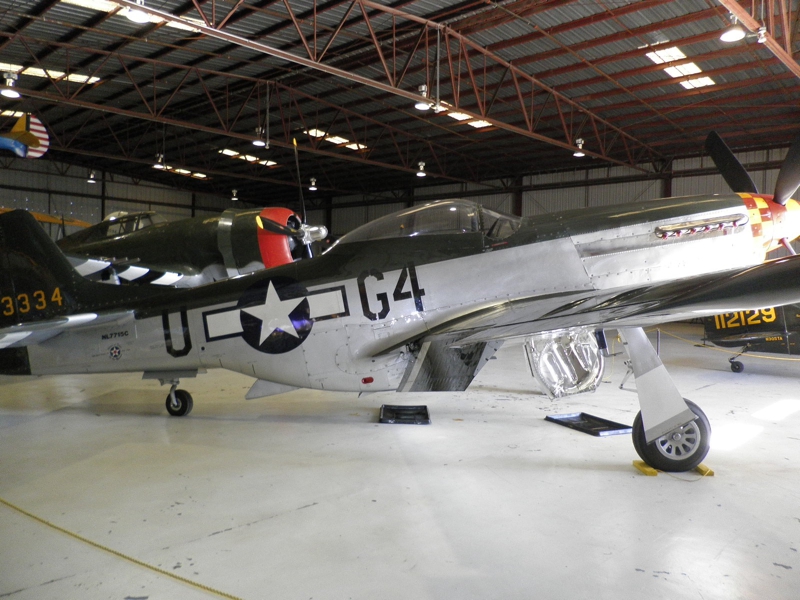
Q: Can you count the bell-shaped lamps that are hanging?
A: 11